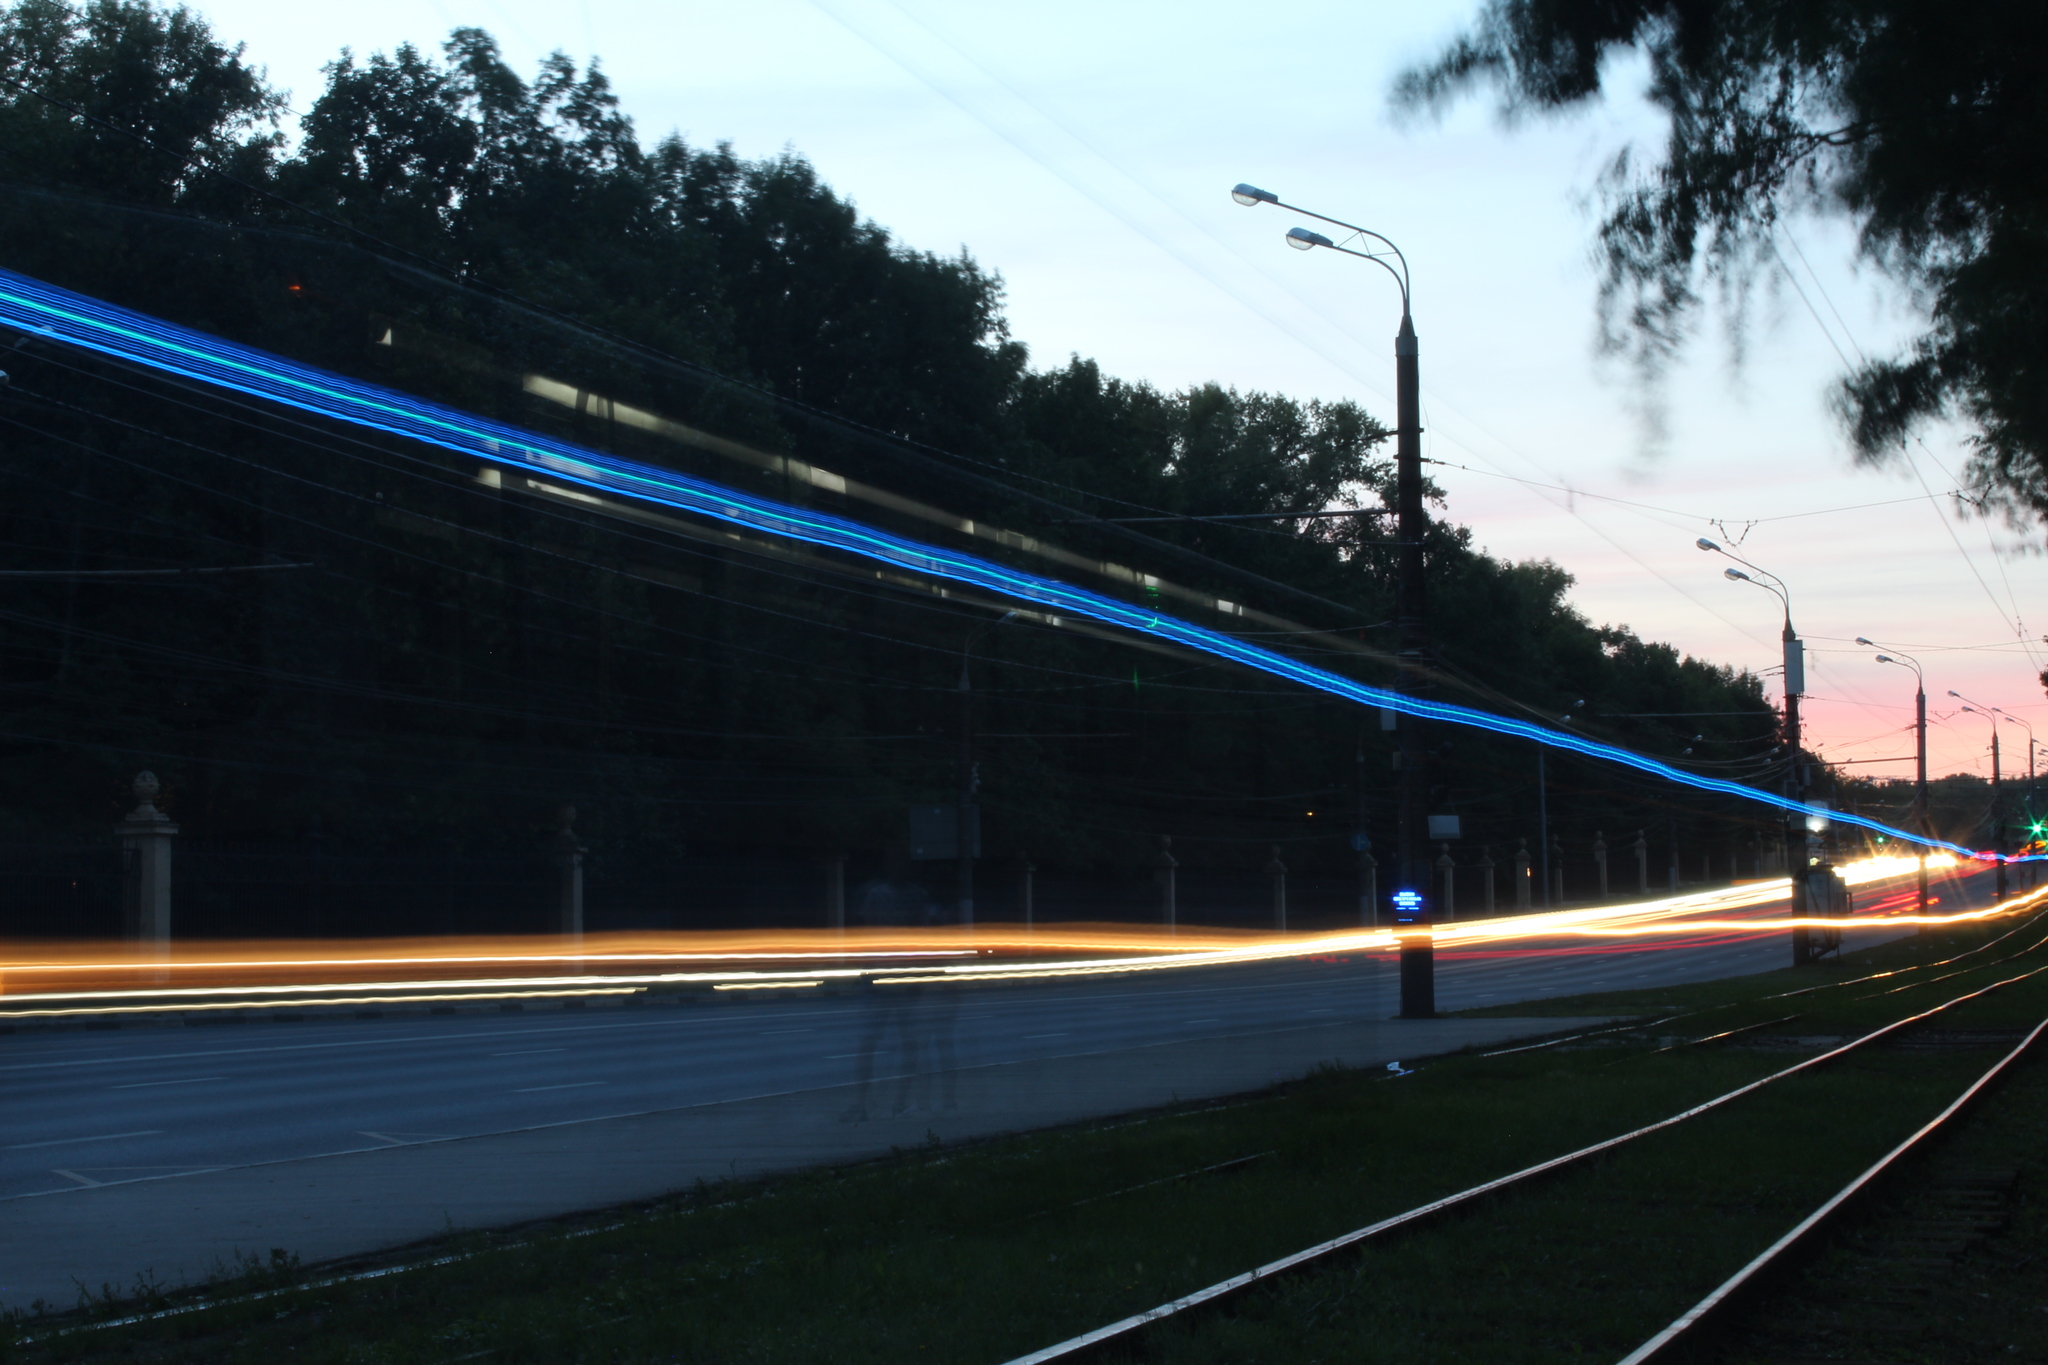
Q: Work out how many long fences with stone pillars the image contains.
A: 1